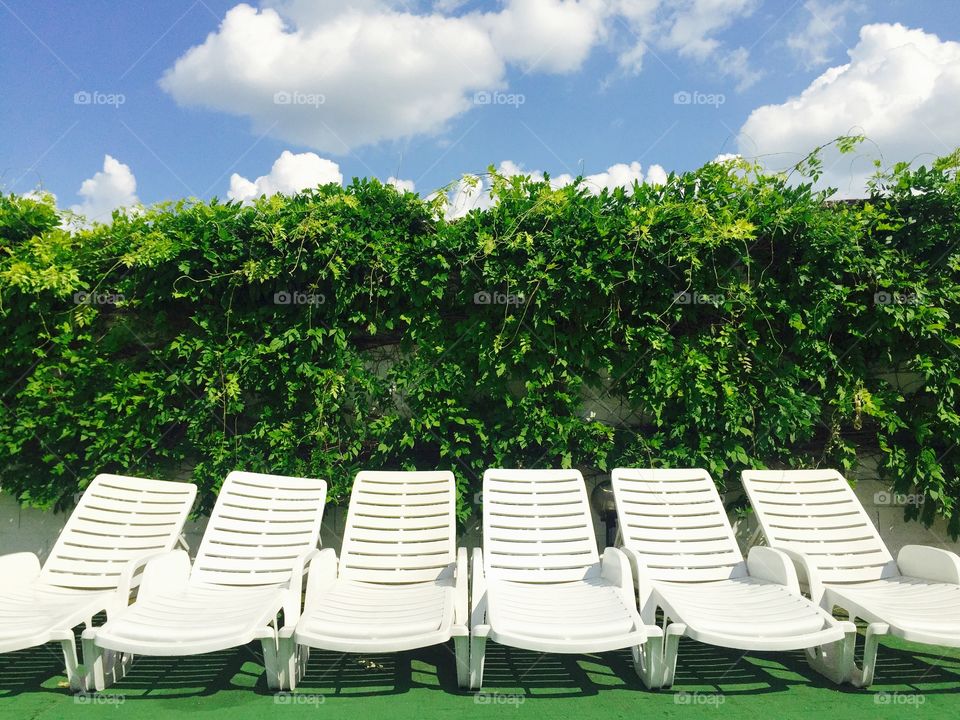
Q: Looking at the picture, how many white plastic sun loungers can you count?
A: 6